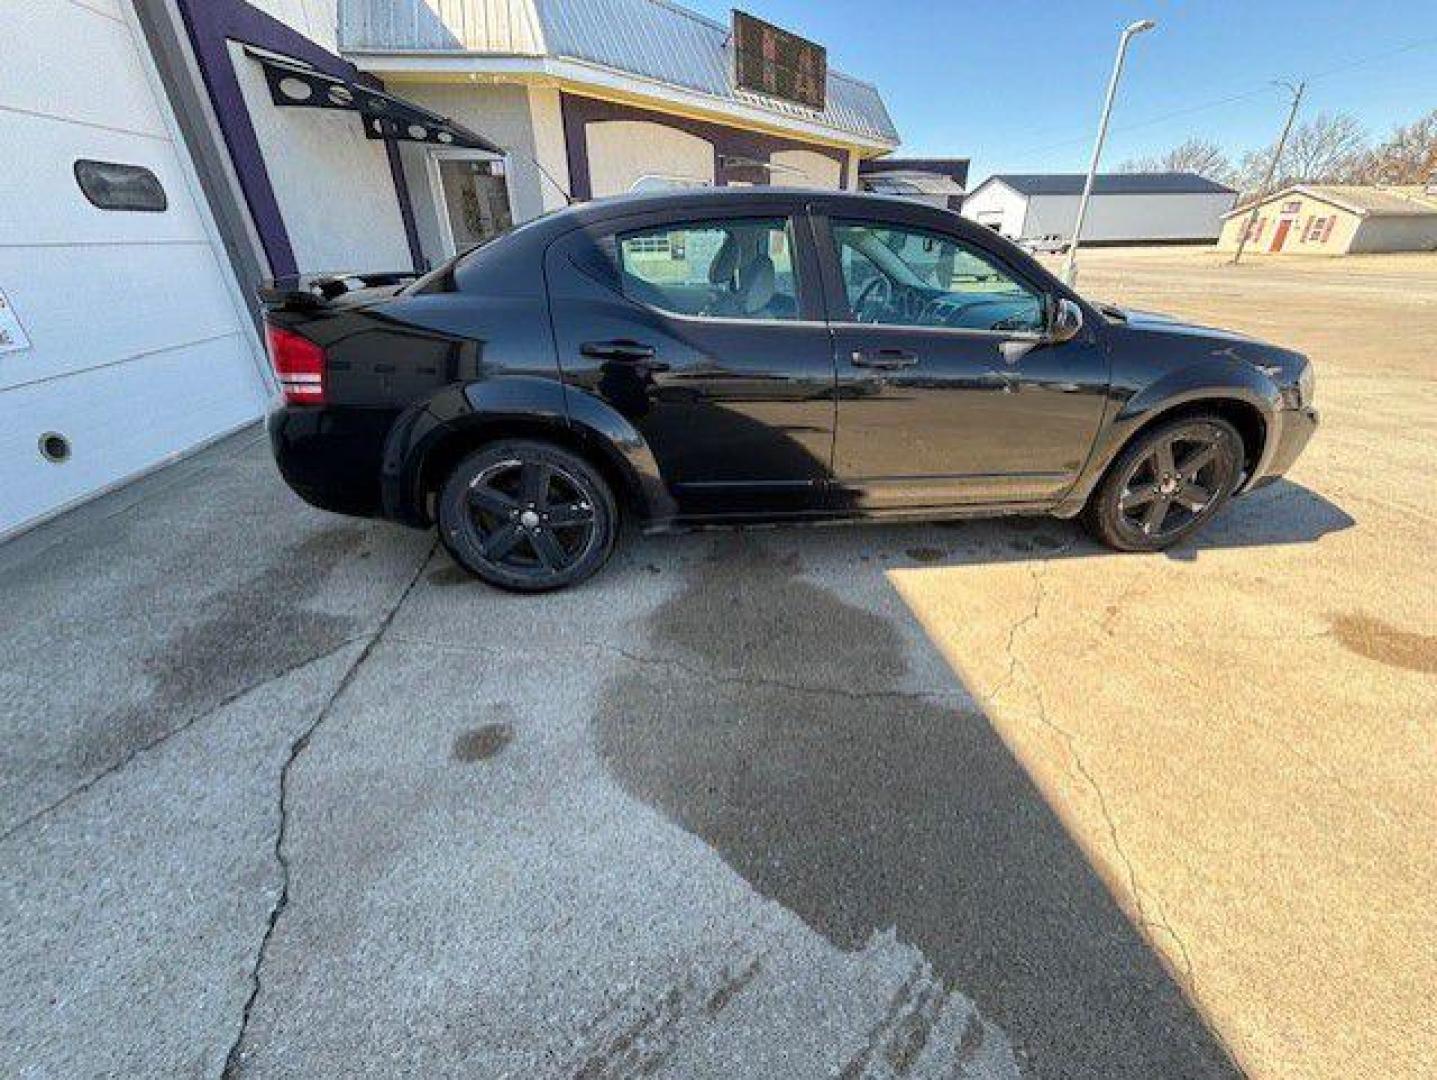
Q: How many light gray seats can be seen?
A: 2